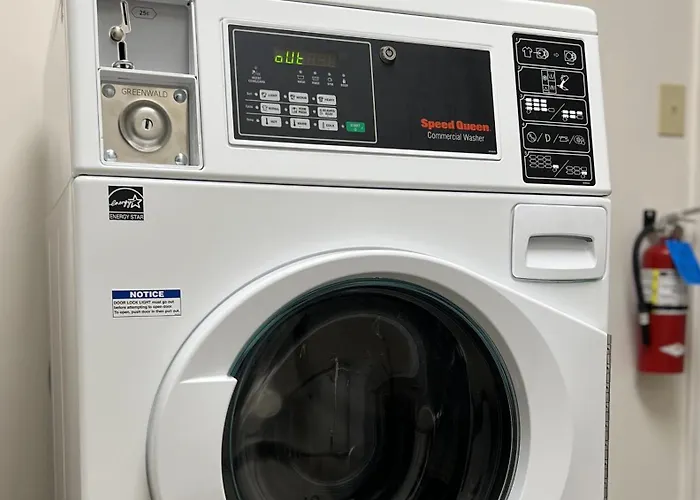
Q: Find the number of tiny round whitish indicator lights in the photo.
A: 15